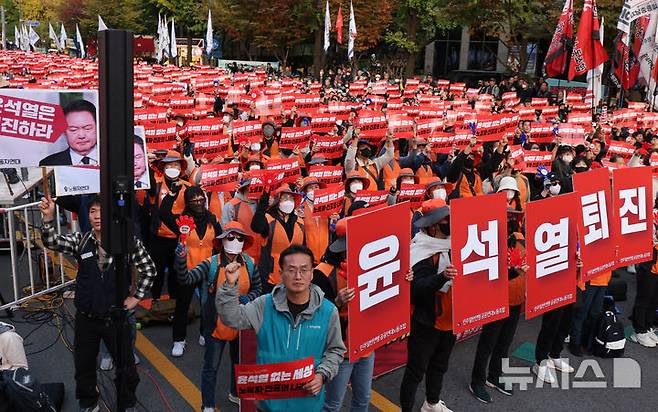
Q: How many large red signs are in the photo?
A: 5